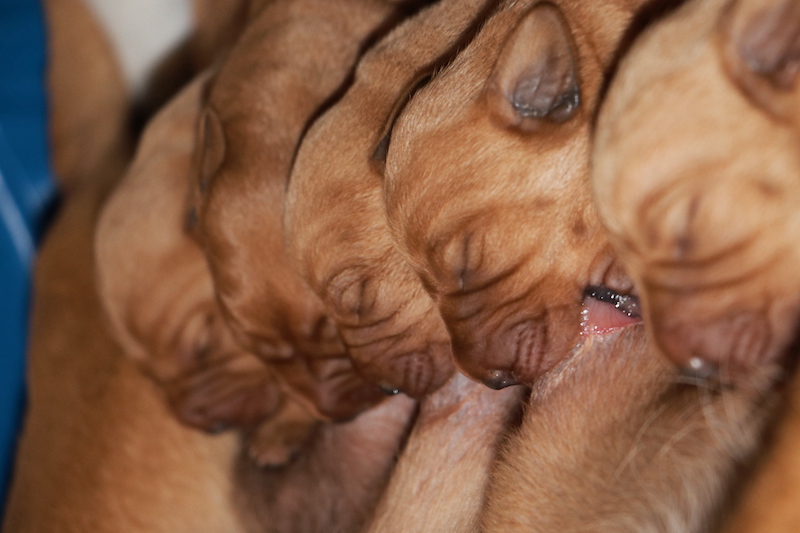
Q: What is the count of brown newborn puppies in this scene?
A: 5